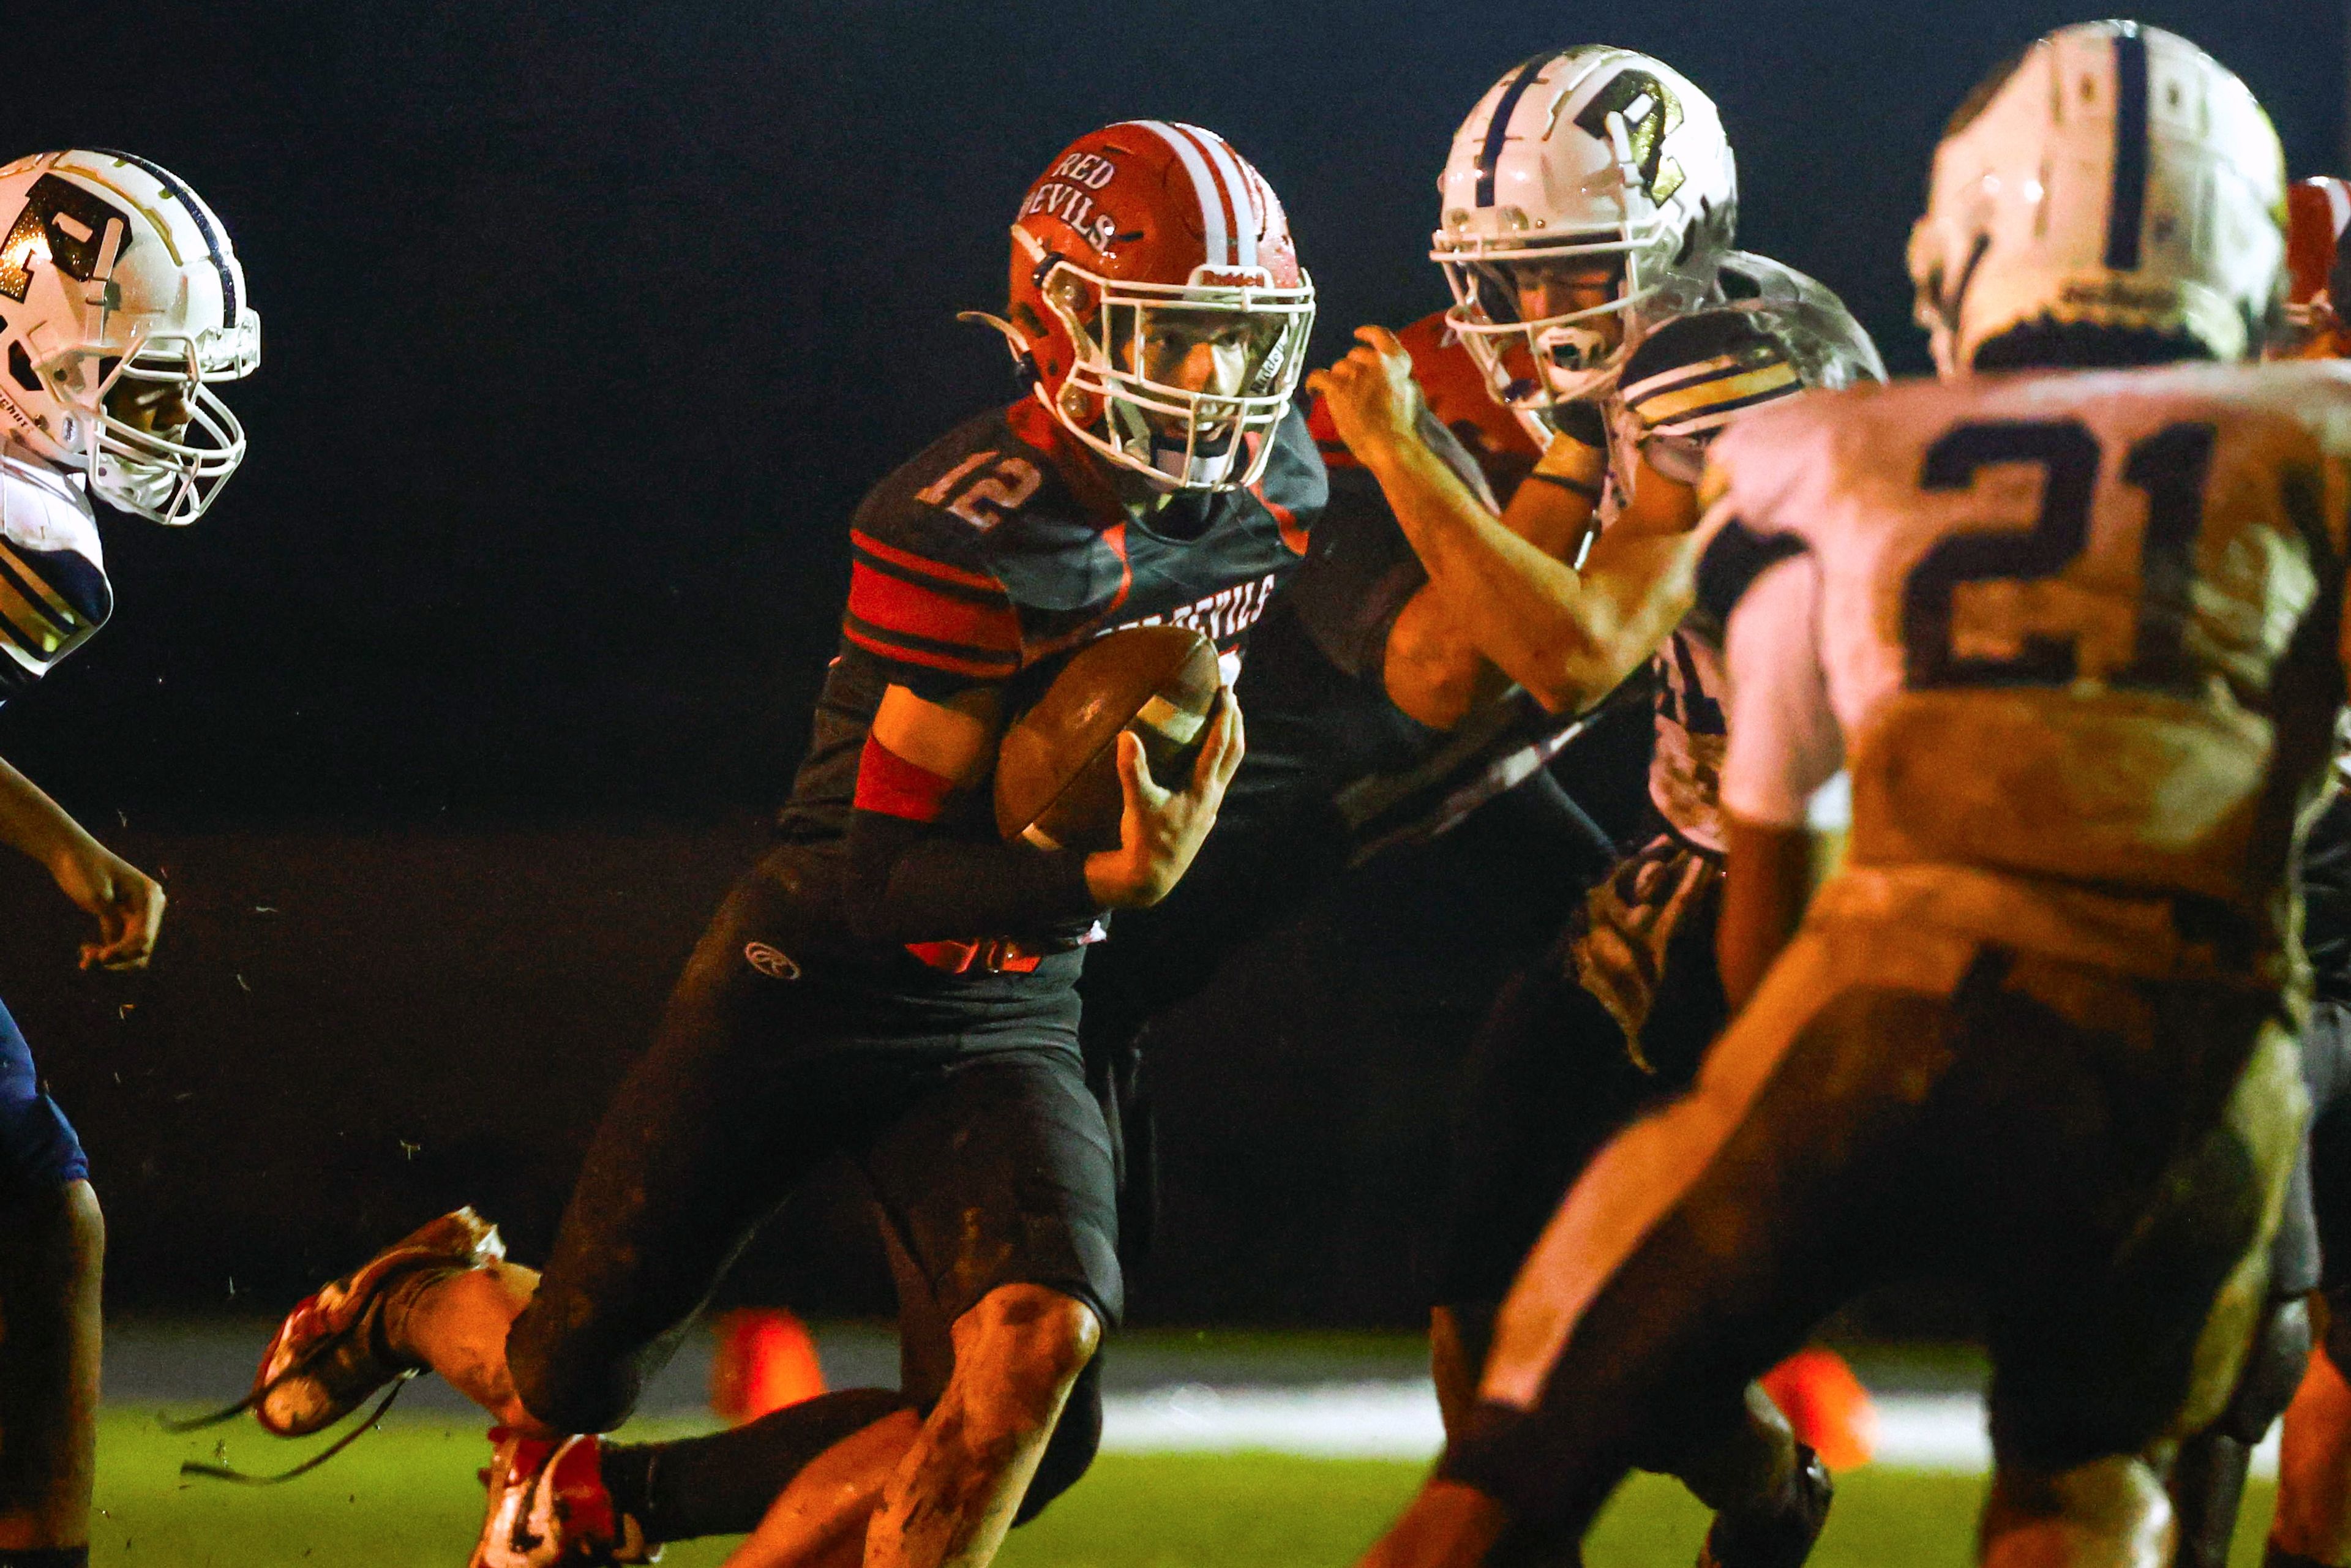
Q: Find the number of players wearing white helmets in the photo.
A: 3